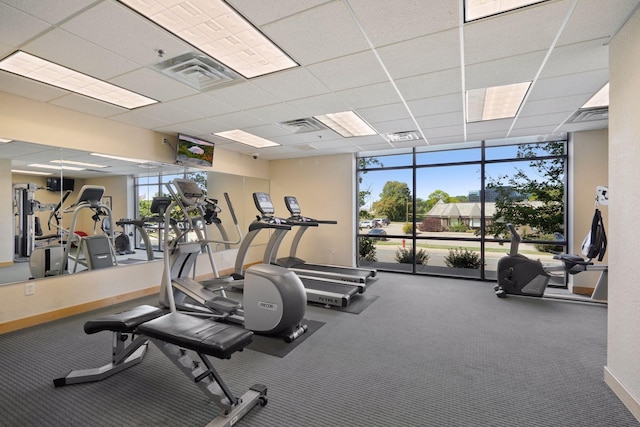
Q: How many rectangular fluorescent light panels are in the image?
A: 7